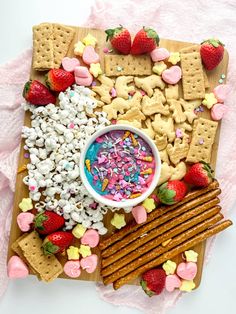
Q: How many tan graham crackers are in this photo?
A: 8